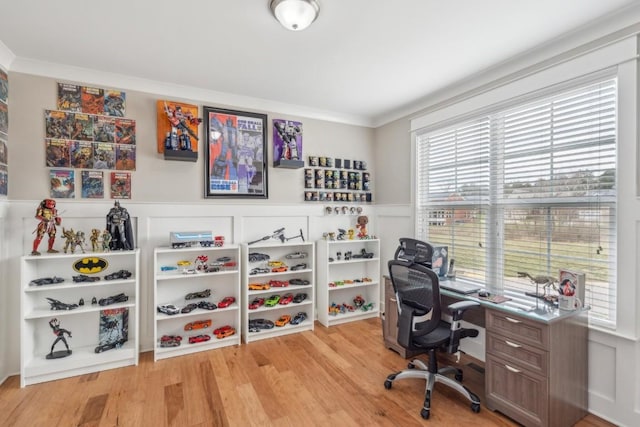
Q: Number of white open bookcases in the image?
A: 4